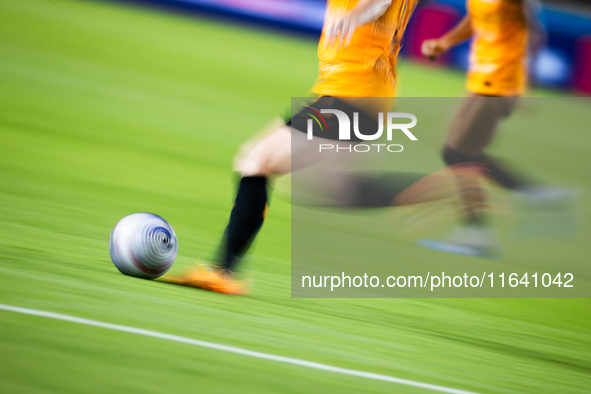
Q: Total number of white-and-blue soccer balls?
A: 1